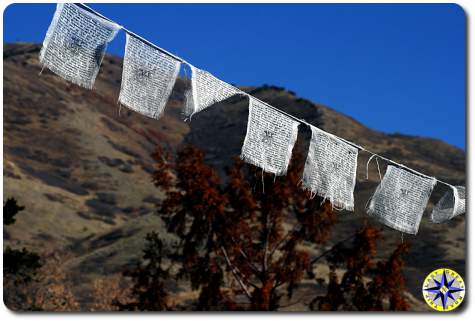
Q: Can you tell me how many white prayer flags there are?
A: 7